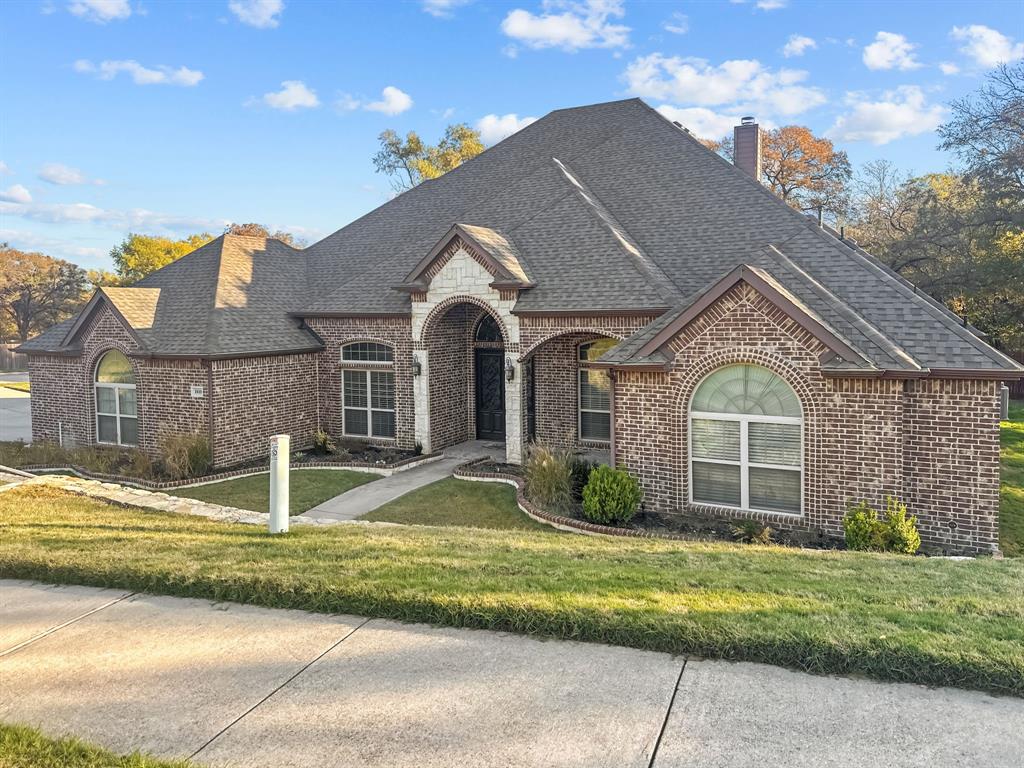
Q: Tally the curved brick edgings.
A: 2